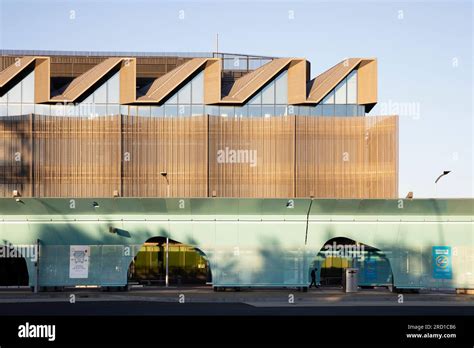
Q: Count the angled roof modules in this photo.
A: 5